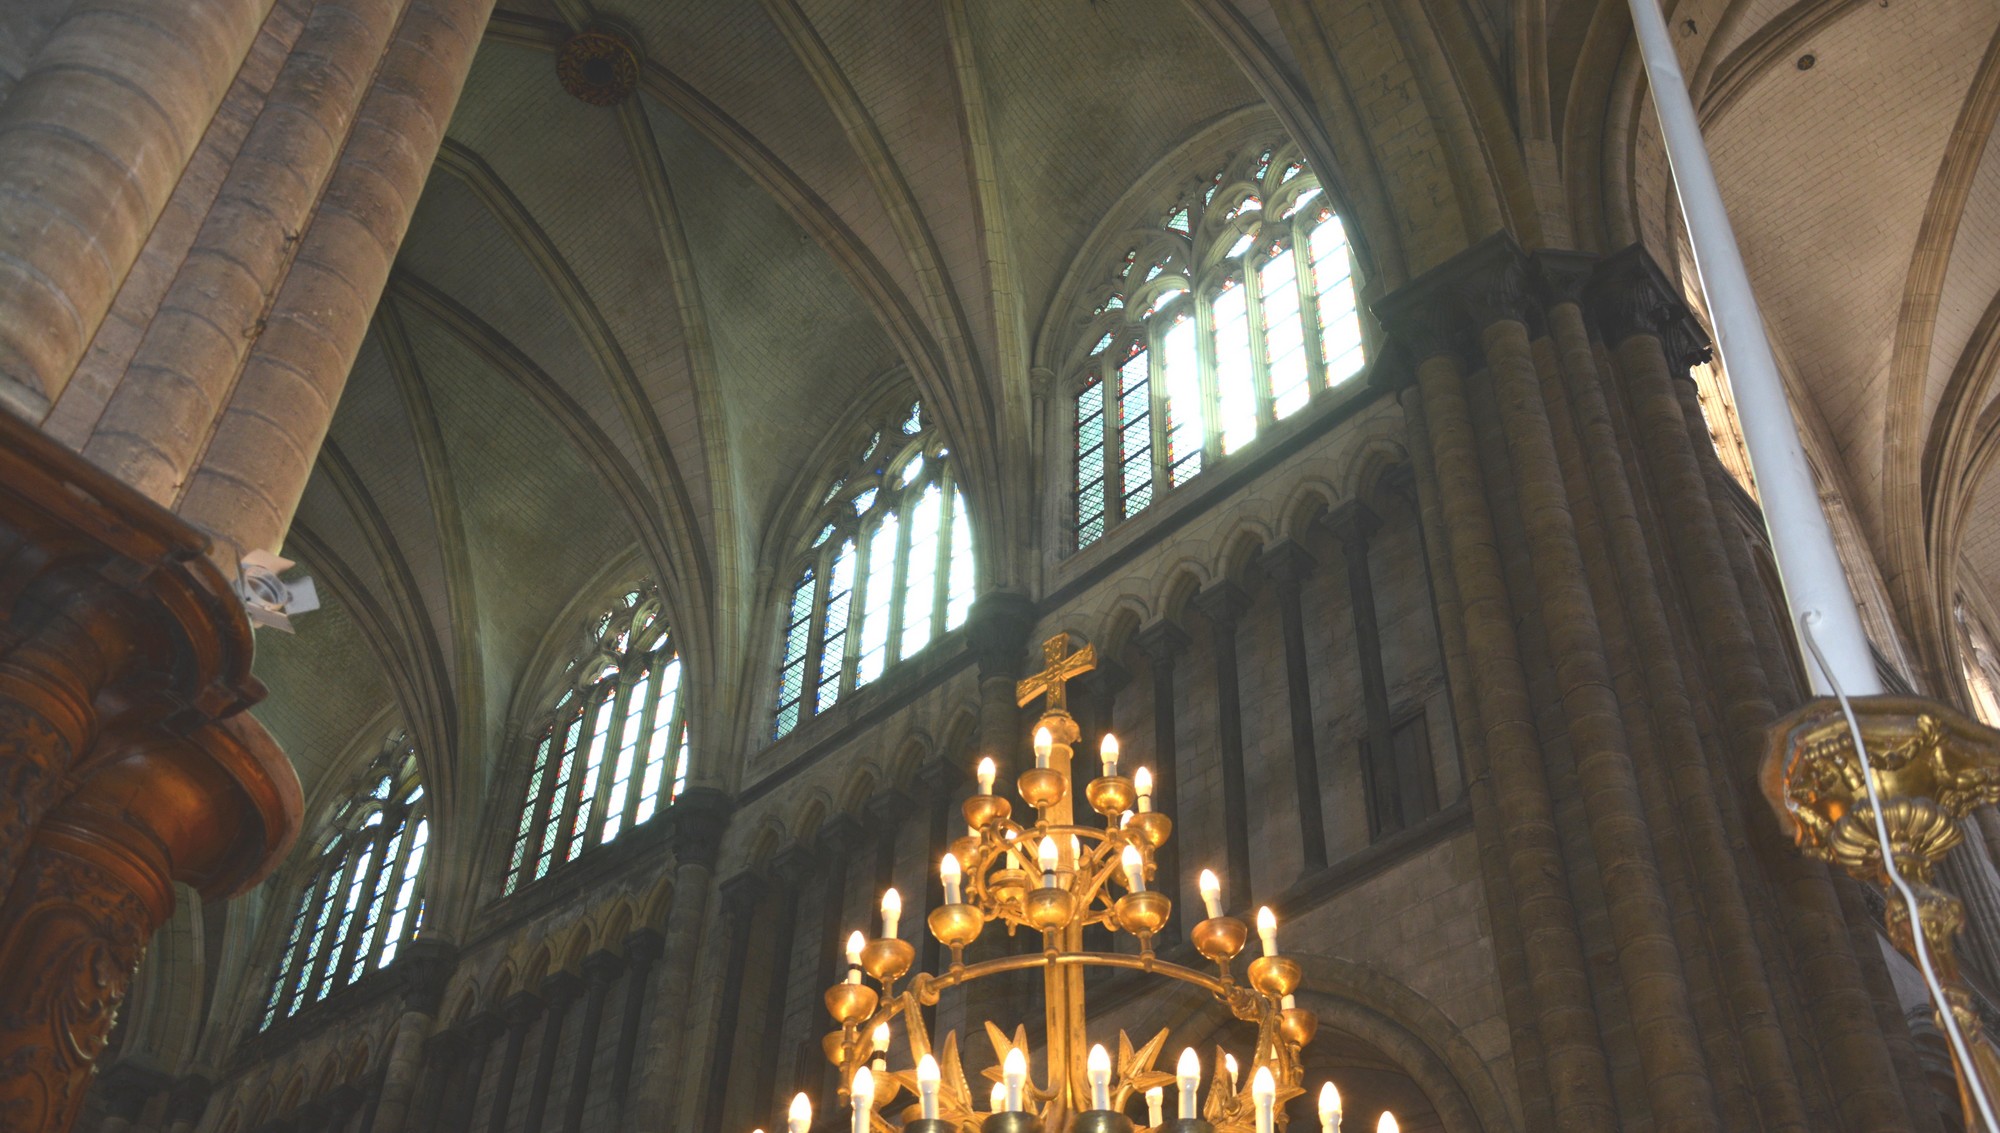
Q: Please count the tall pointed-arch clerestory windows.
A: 4